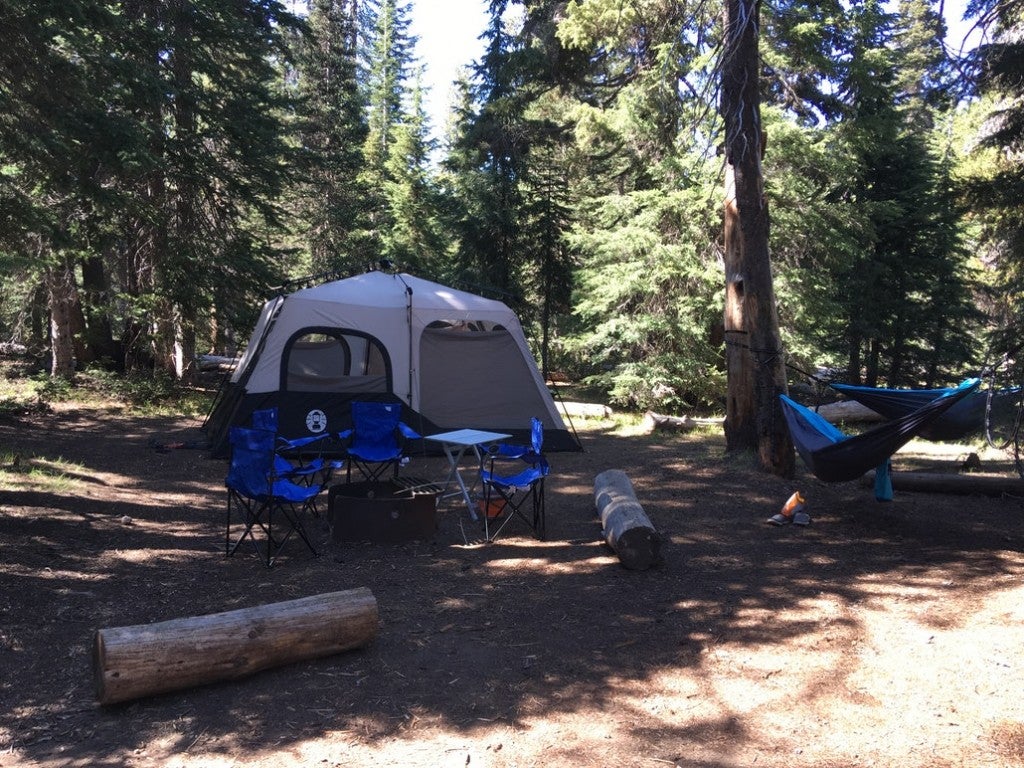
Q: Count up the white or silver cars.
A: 0